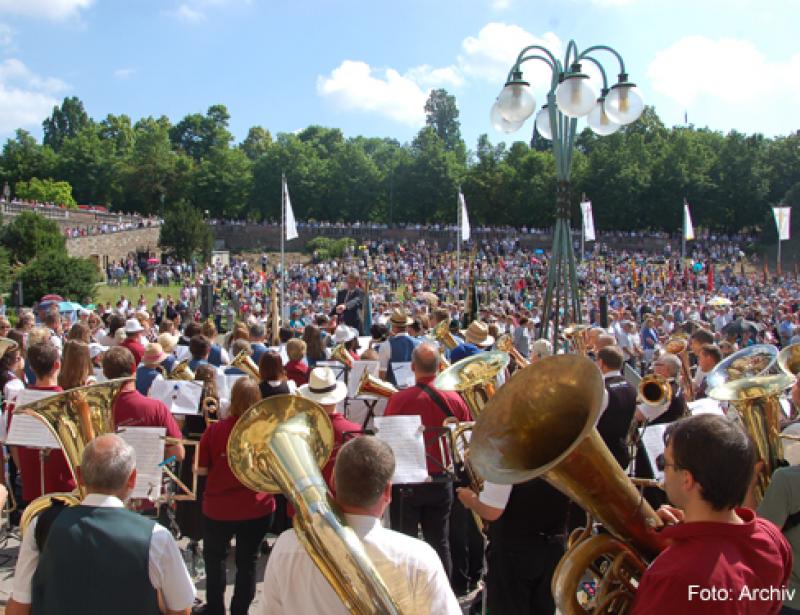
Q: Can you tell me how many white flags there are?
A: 5